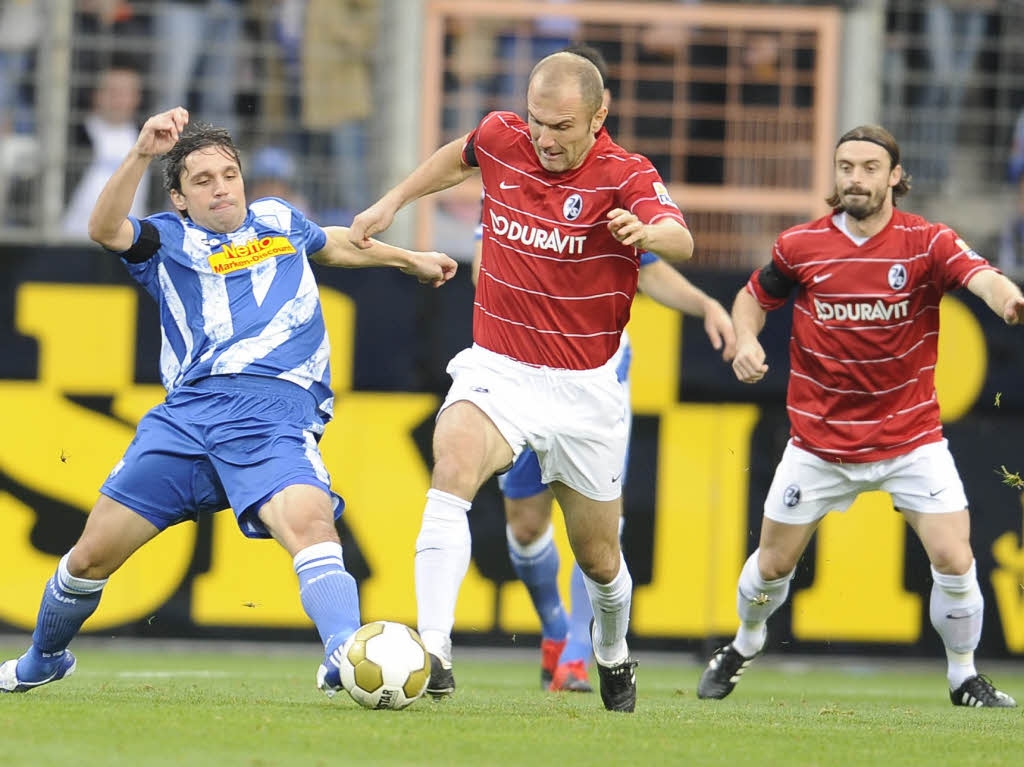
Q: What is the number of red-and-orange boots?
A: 2